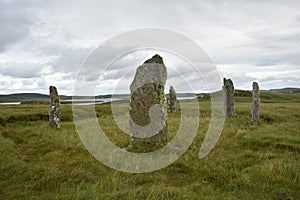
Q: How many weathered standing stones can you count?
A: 5